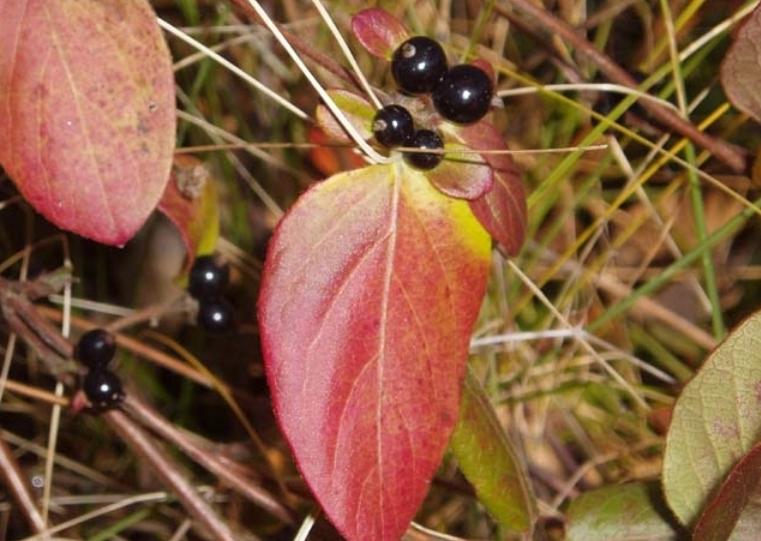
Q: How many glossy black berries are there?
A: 8